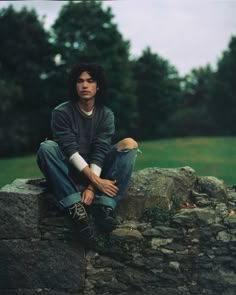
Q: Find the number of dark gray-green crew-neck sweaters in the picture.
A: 1